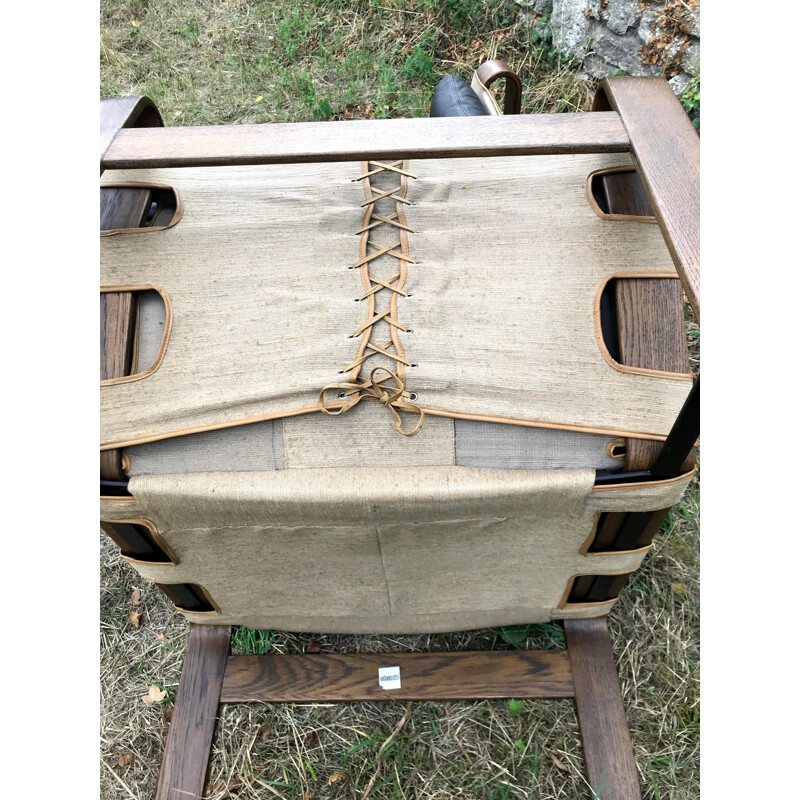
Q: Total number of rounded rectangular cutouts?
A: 8